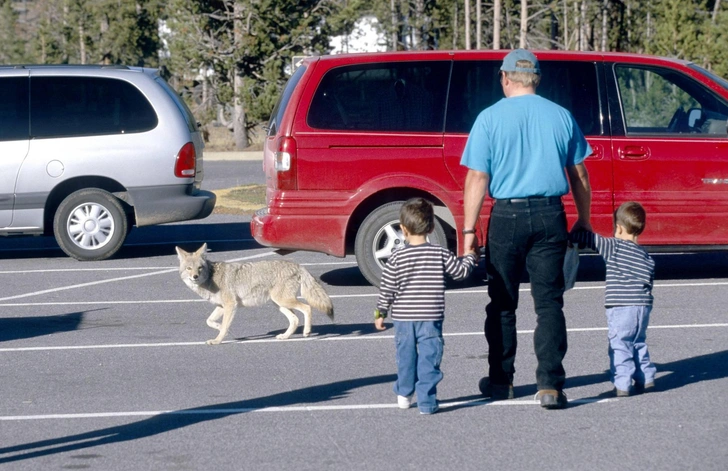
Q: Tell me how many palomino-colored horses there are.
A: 0